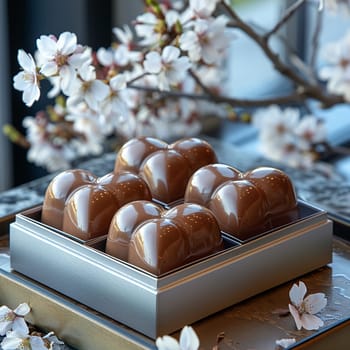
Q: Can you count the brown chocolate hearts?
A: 4